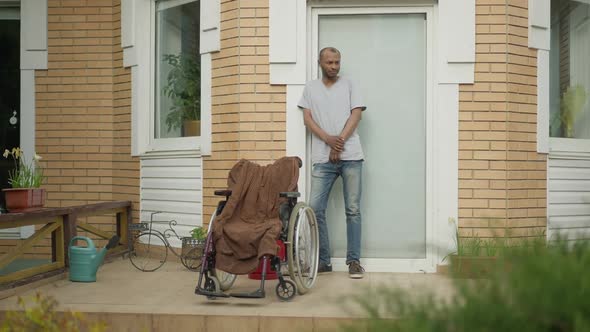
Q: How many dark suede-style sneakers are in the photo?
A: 2